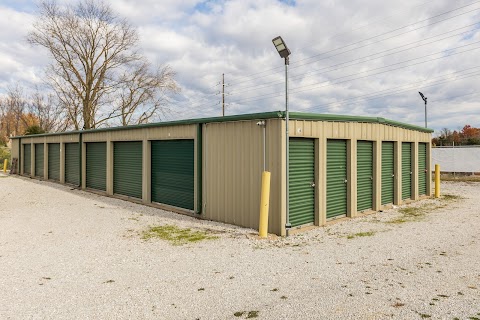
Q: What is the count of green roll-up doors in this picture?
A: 13